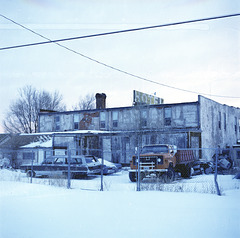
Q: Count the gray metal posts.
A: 5